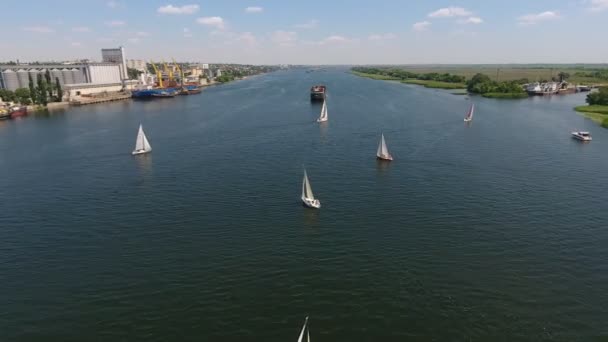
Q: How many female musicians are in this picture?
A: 0